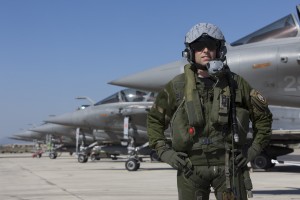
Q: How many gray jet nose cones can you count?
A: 5